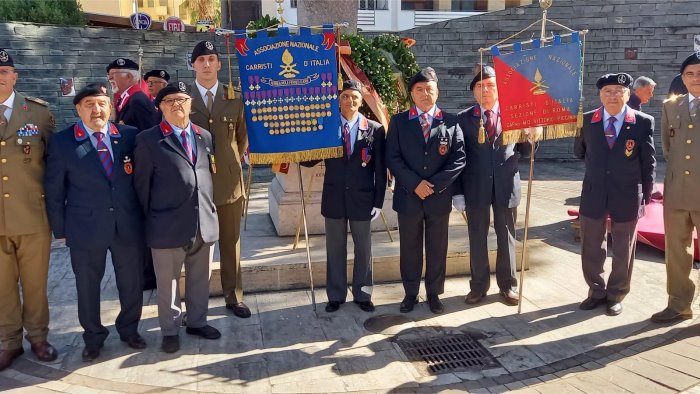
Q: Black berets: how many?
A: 11